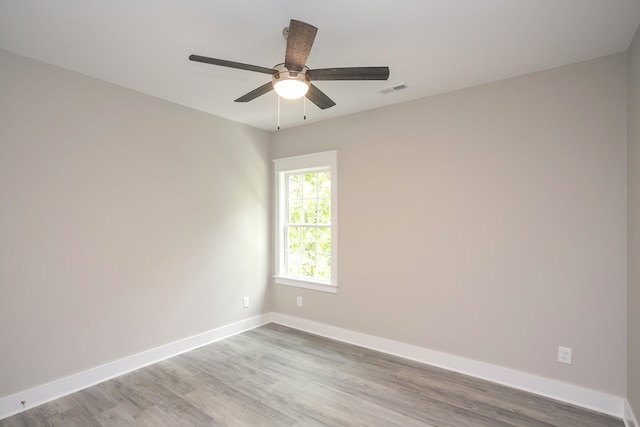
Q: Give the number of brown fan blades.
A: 5